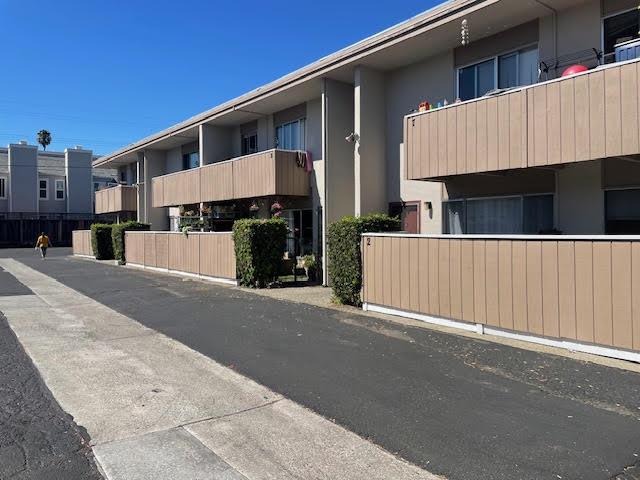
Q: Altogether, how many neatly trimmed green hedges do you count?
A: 4